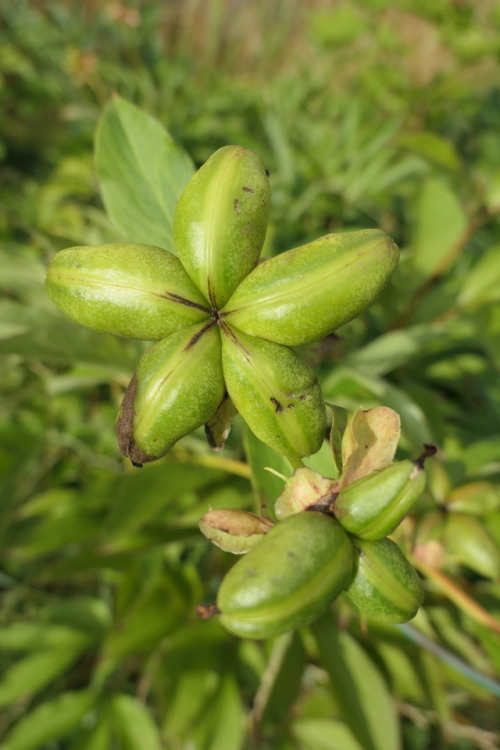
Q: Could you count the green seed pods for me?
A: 8